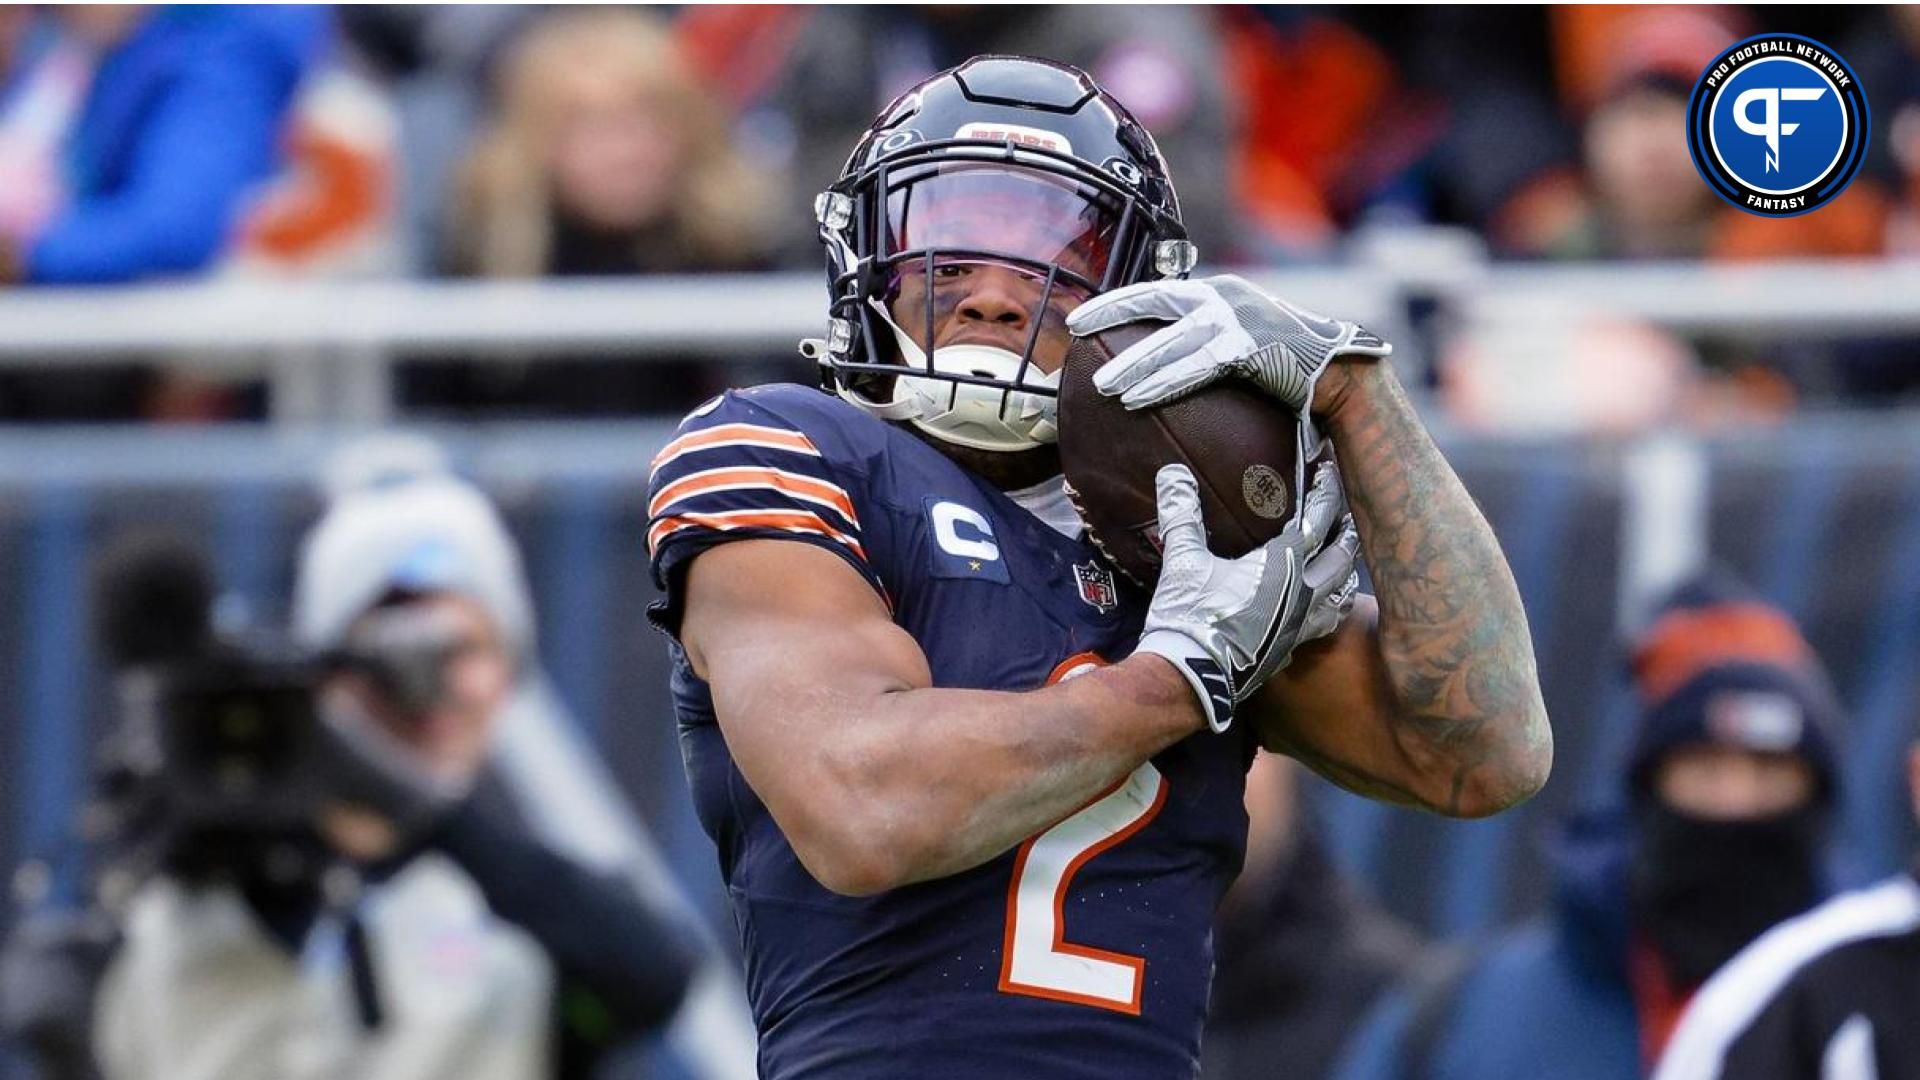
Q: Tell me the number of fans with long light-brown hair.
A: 1